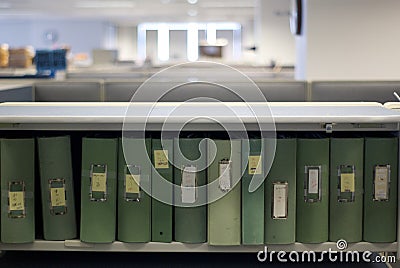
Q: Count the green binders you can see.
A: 12